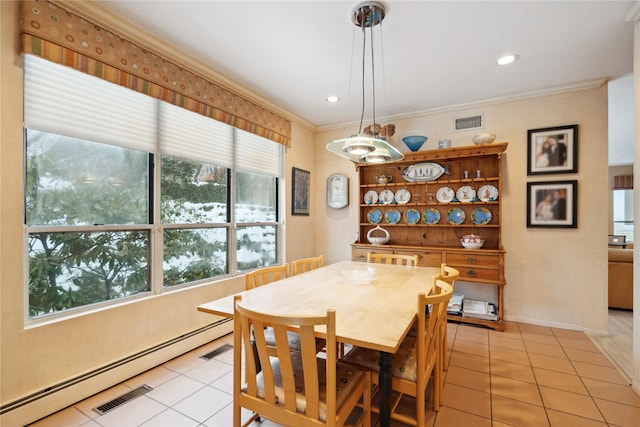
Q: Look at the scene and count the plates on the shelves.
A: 12